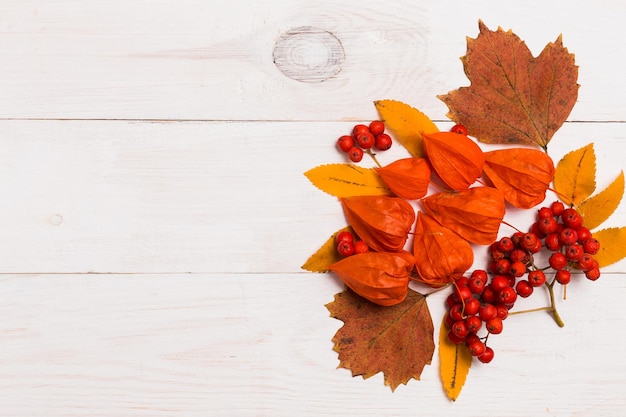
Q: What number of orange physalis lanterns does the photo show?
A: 7